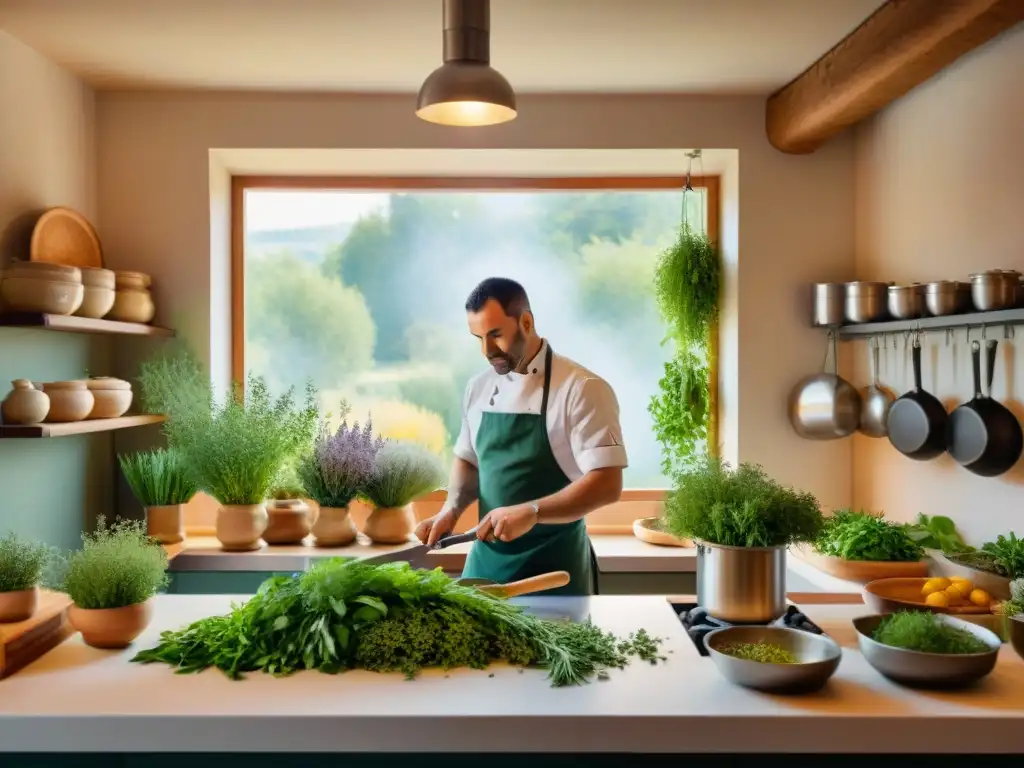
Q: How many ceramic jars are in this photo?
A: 6